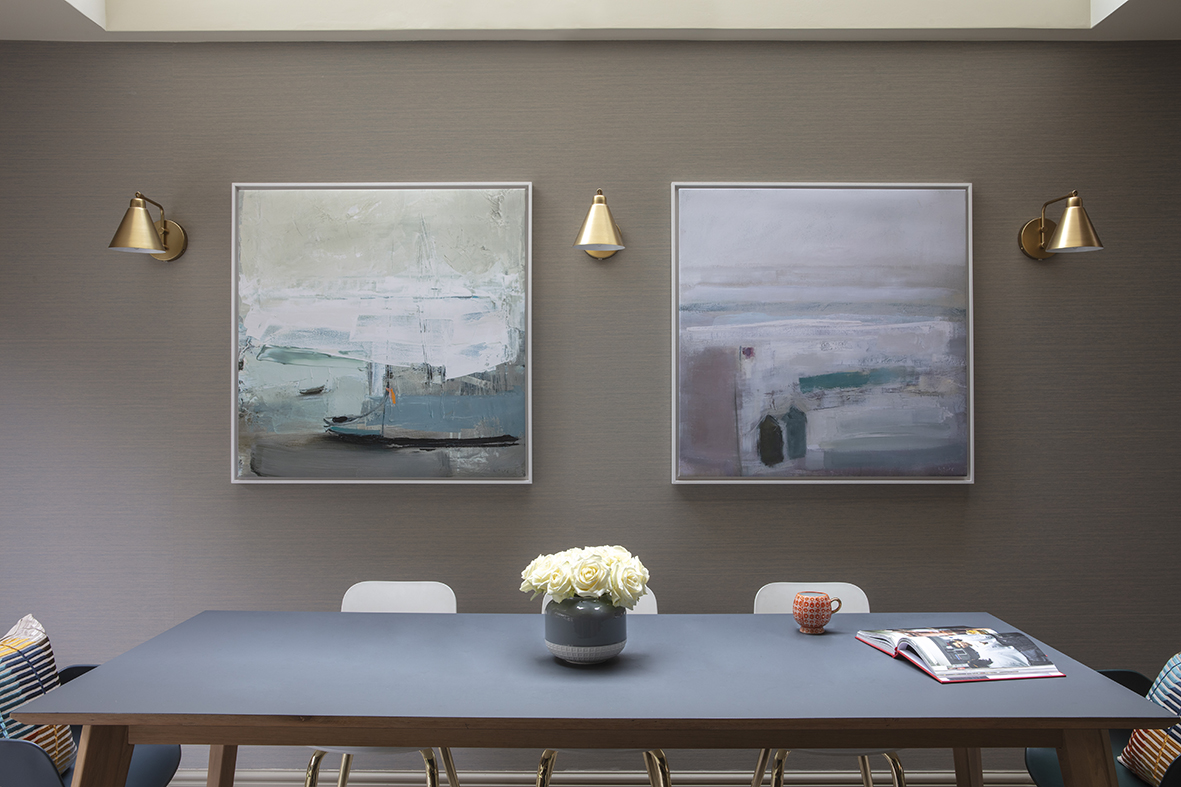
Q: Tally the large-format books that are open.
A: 1